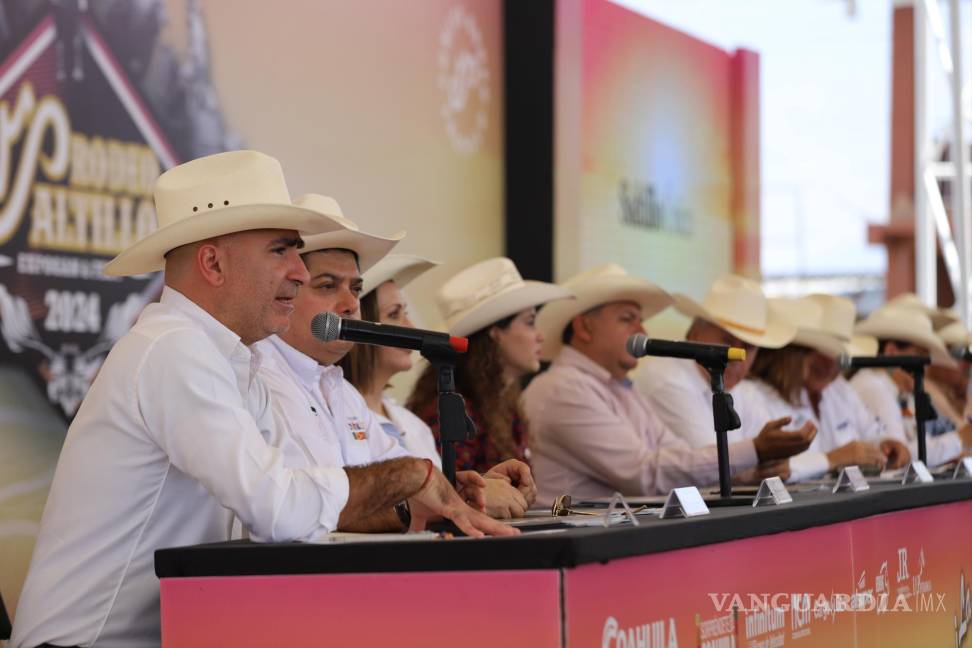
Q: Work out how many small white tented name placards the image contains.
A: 6